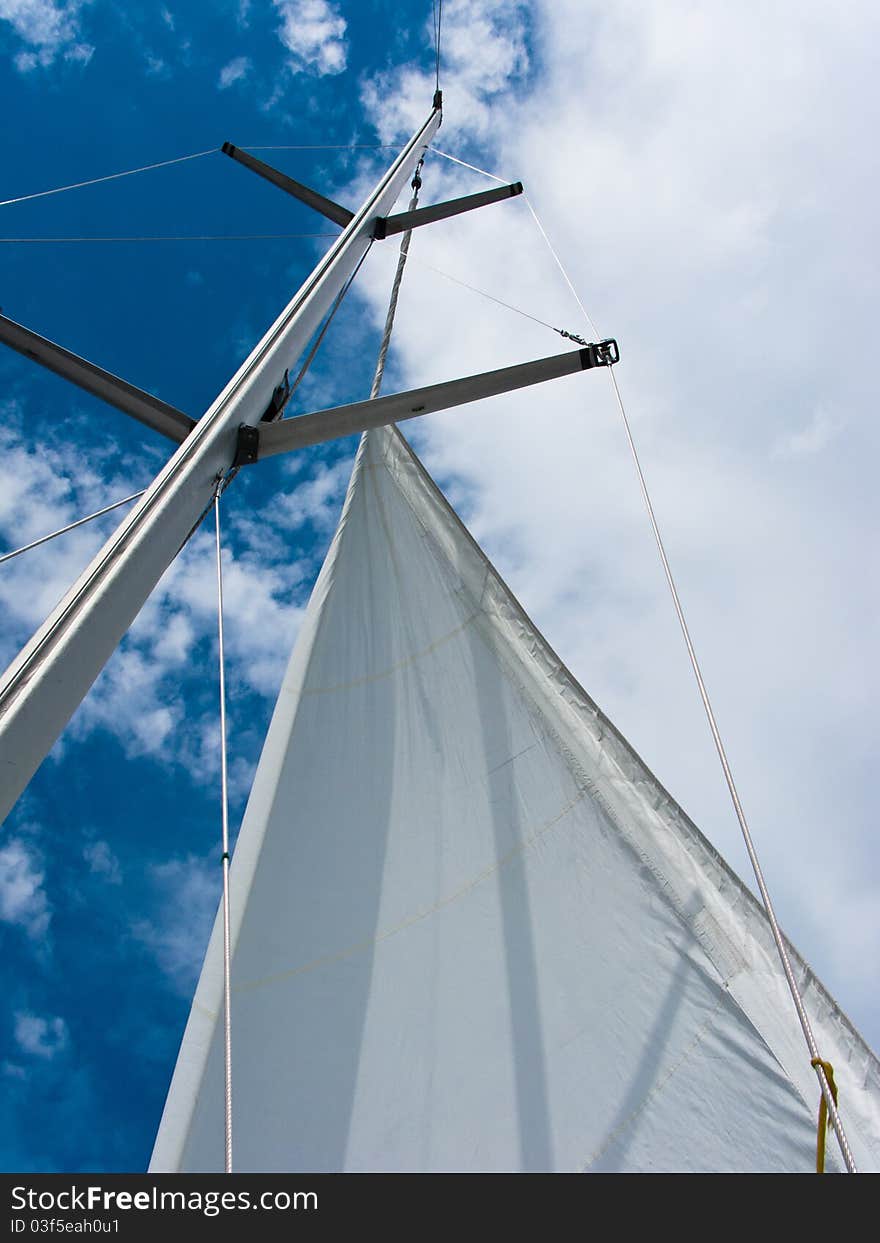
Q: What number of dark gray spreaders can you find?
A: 4